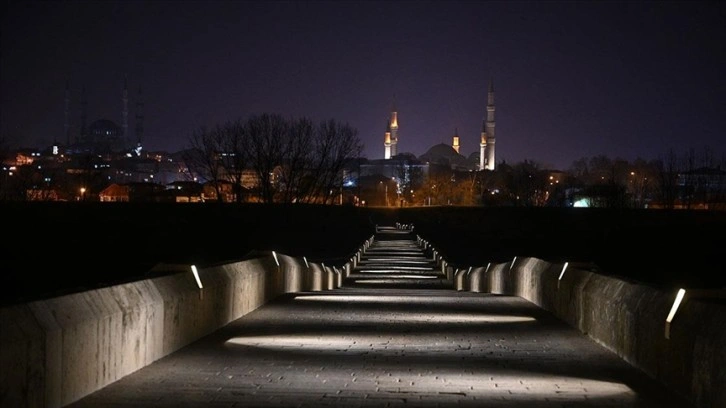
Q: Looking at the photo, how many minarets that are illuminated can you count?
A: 5